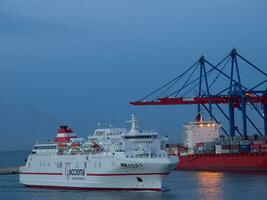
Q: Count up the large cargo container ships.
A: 1